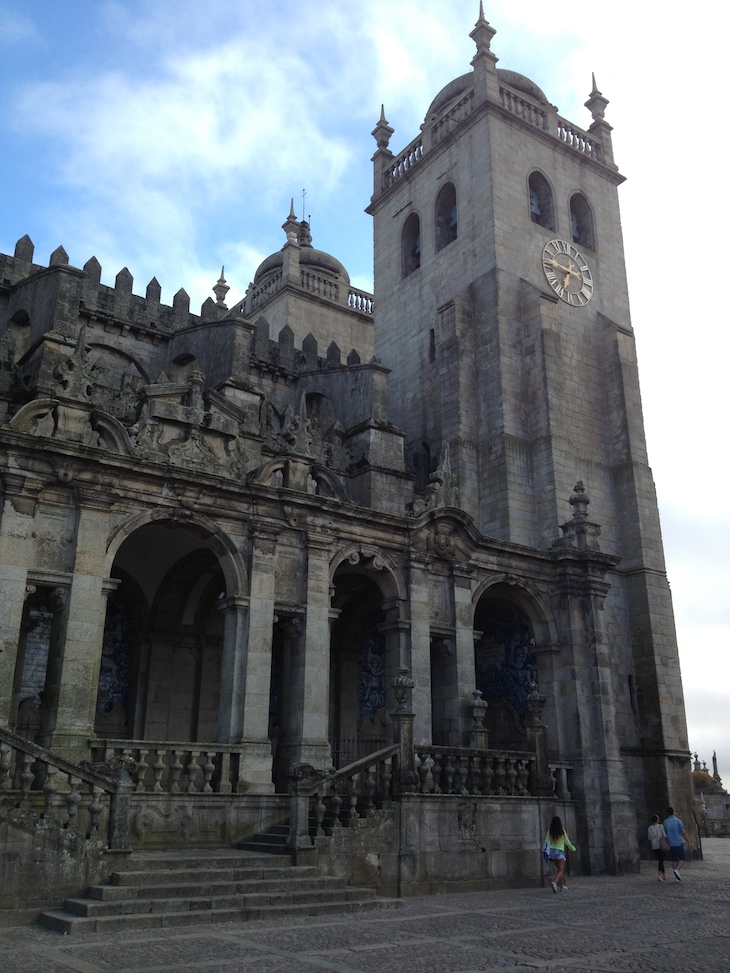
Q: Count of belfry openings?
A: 4